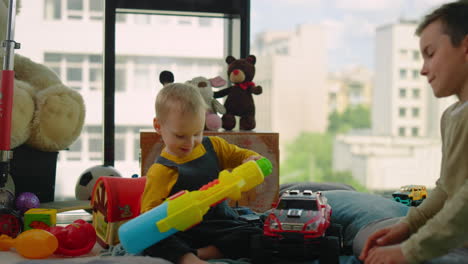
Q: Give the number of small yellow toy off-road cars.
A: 1